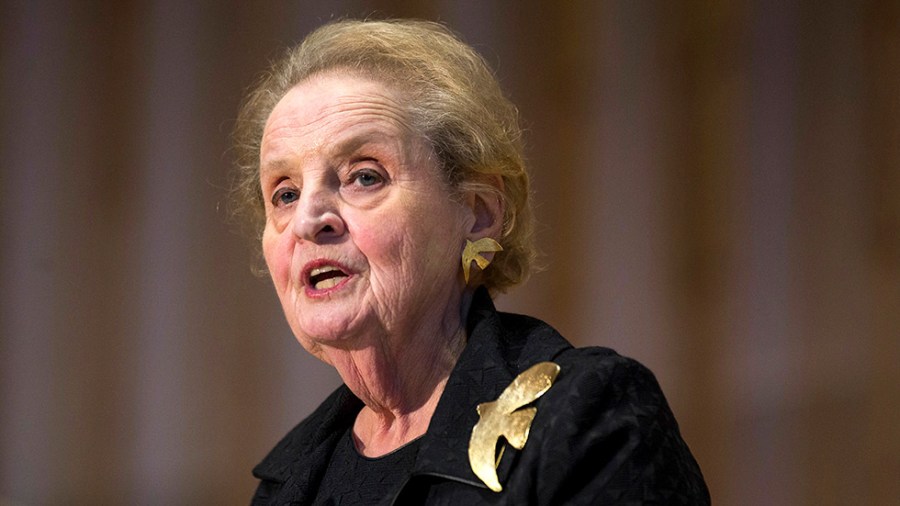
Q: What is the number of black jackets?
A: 1